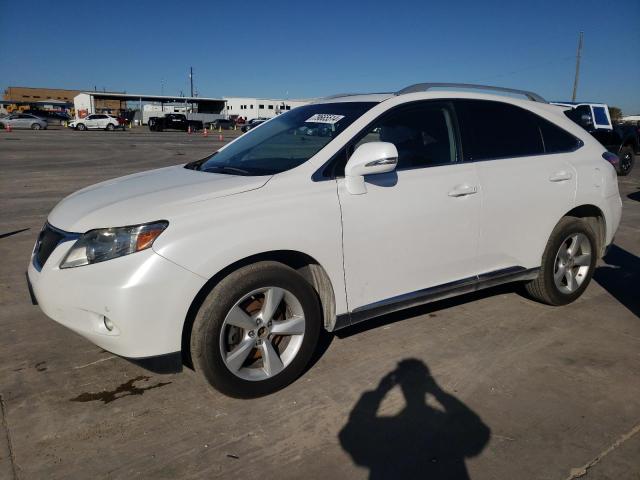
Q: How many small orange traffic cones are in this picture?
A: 4